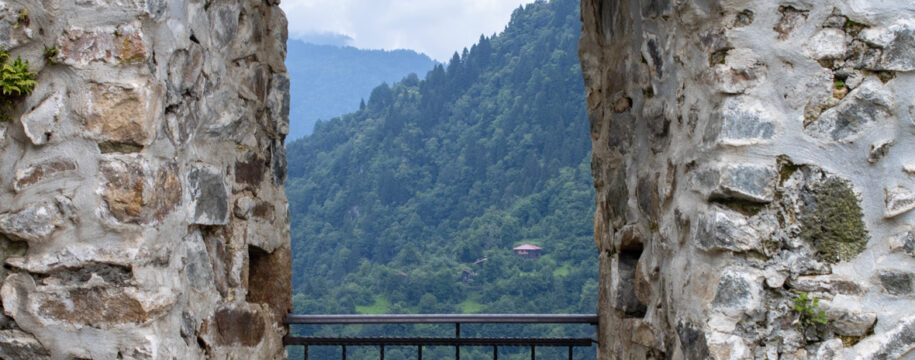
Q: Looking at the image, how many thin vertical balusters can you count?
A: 8